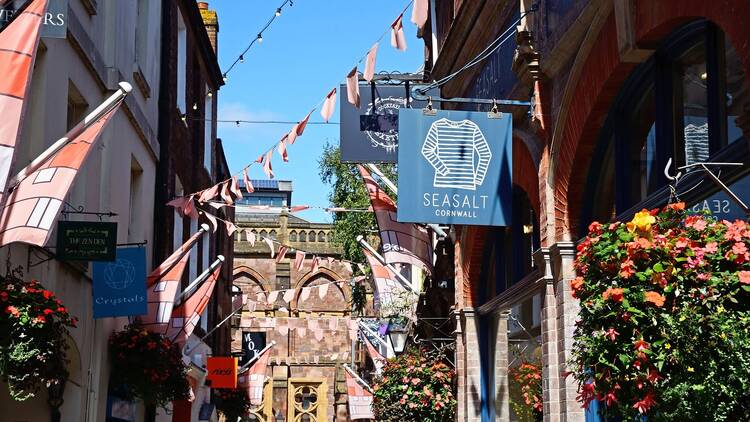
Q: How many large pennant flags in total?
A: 9